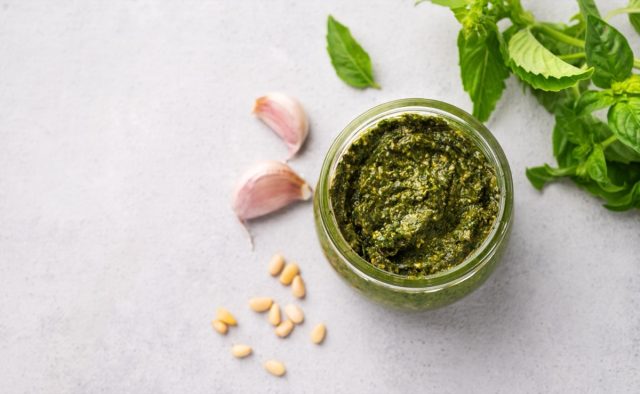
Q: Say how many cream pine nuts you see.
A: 12